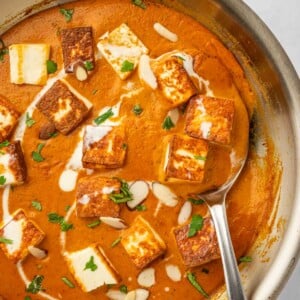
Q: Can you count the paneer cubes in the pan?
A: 15